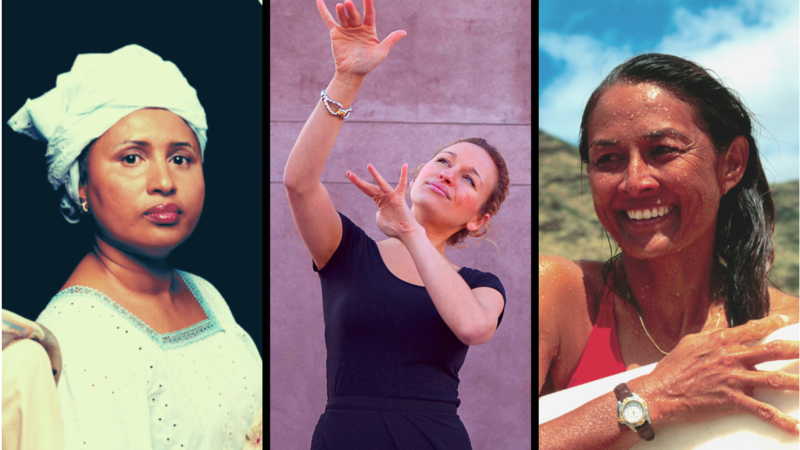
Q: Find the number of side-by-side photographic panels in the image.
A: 3